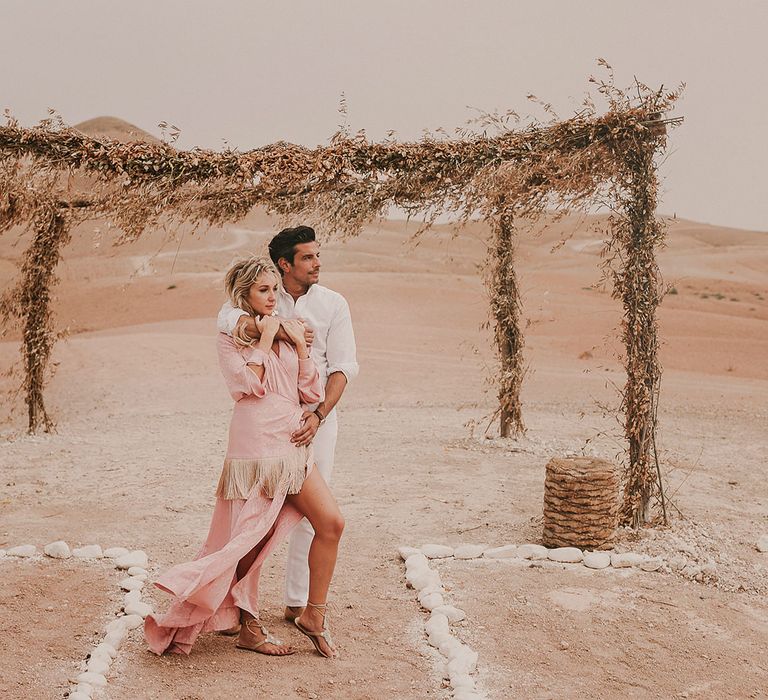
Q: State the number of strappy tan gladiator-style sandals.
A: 2